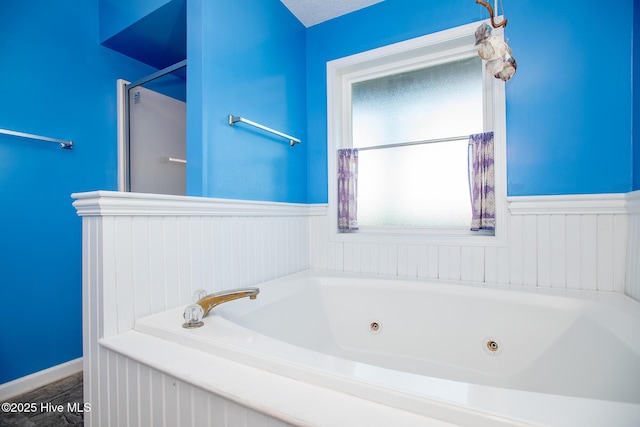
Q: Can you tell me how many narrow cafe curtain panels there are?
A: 2